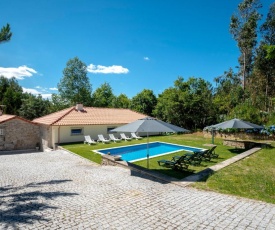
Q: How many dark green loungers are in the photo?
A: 4